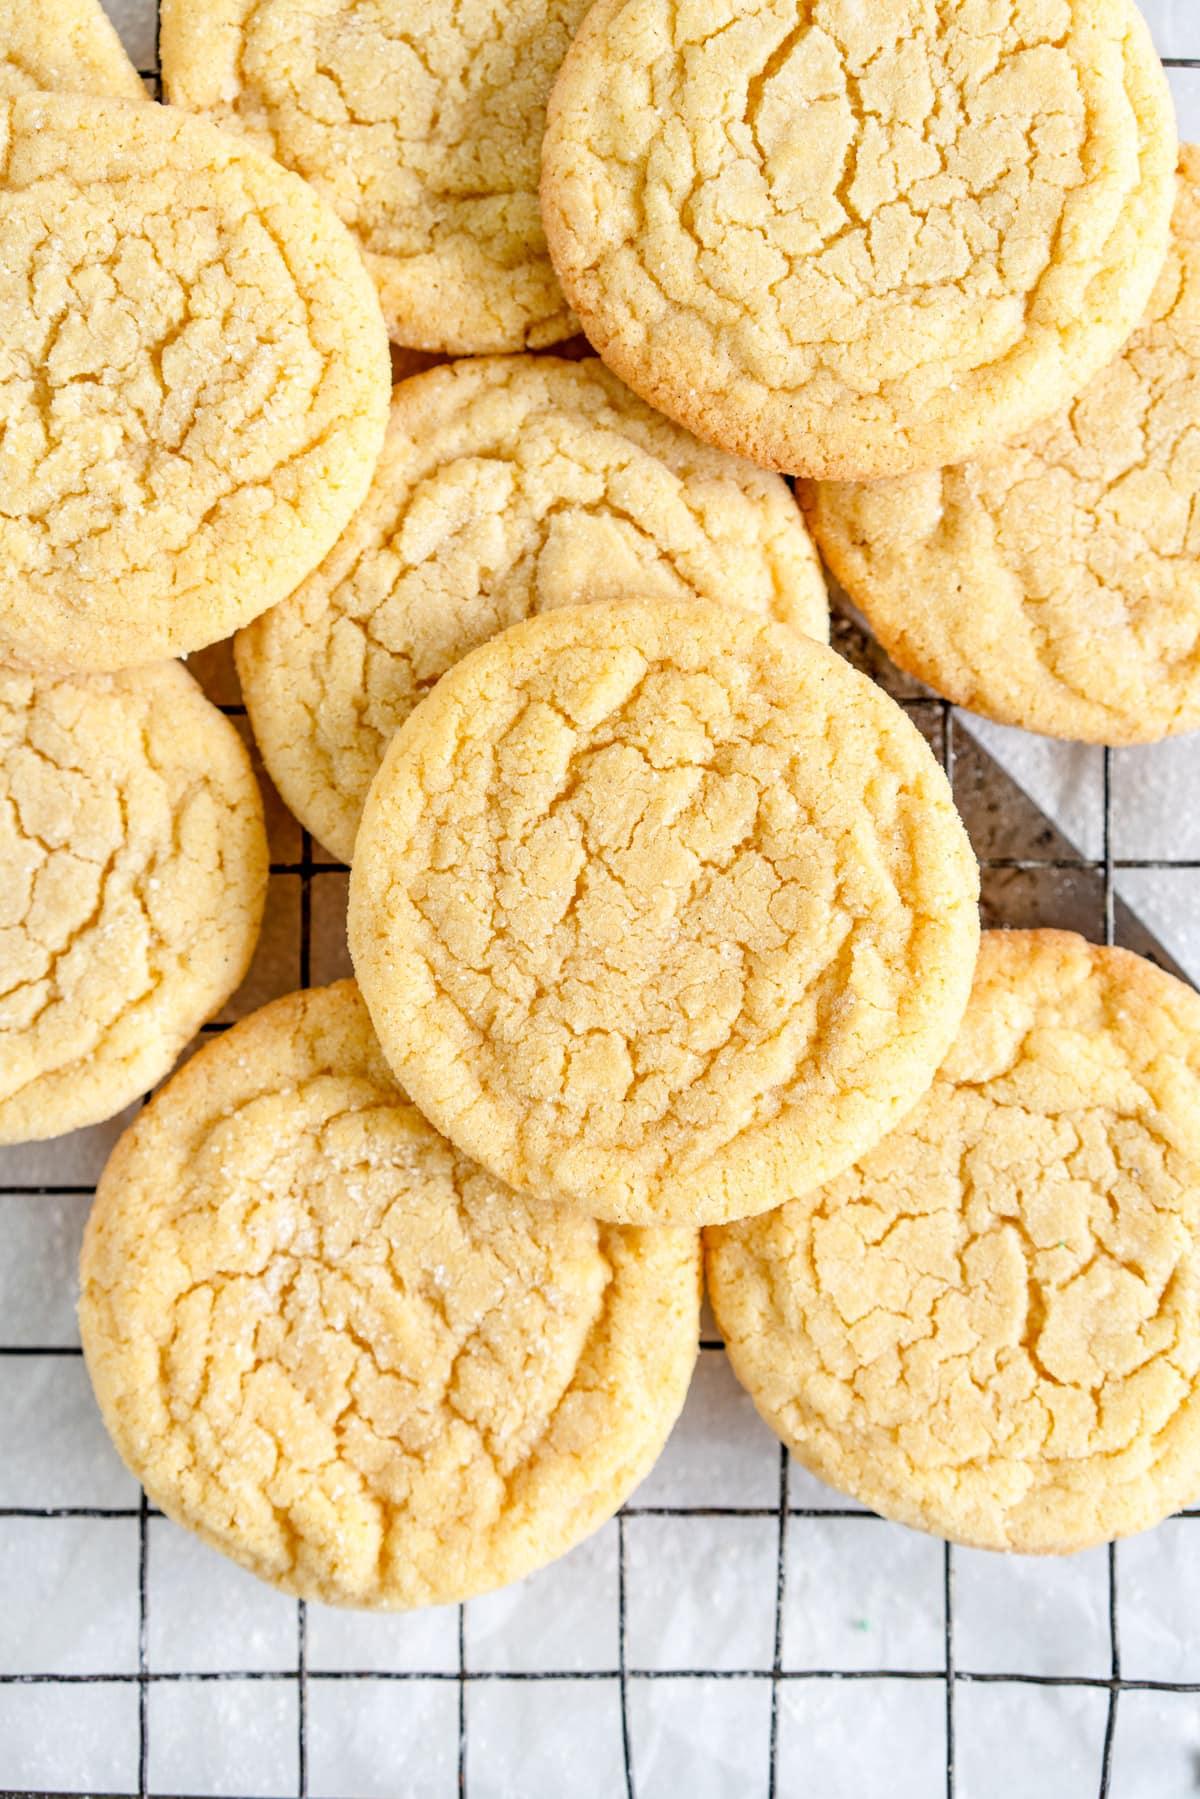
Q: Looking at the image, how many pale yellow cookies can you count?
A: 10